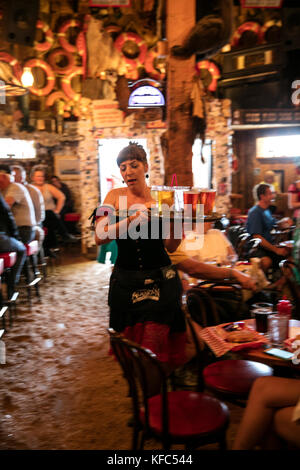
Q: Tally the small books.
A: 0